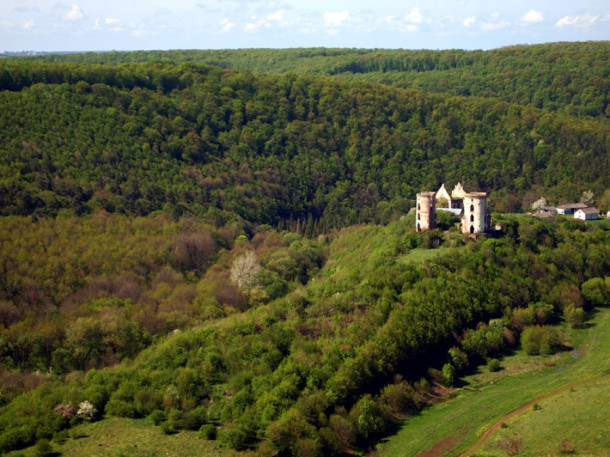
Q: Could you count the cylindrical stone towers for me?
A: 2